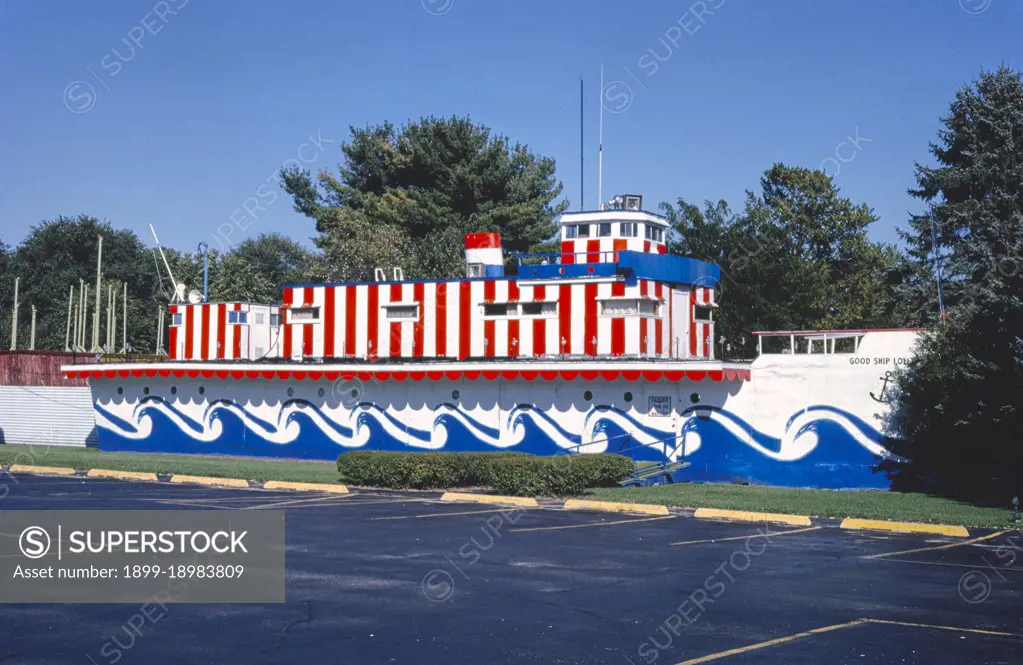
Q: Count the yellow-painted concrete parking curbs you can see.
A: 8